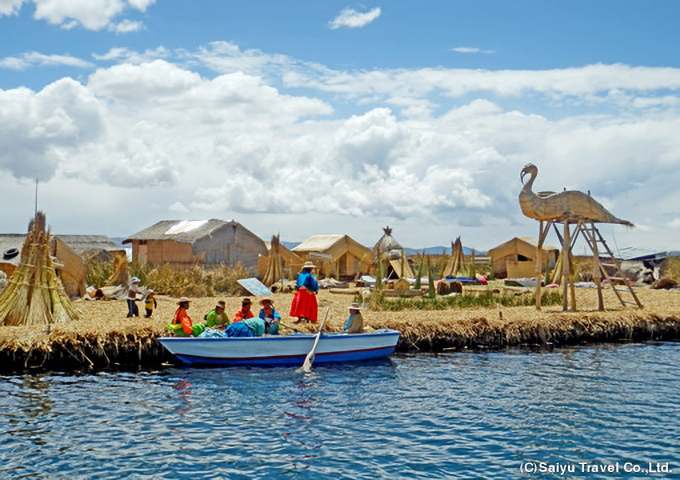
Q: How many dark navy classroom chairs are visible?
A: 0